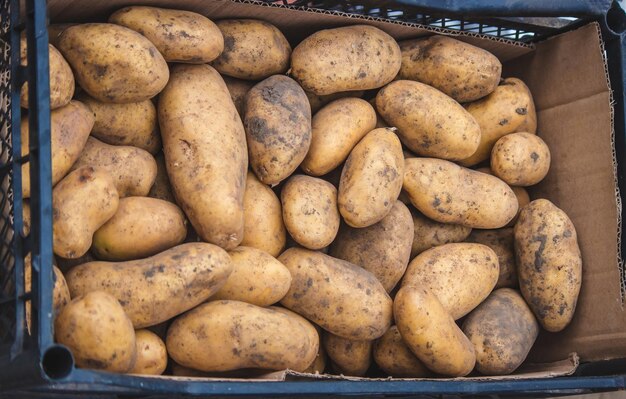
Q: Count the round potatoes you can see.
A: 1